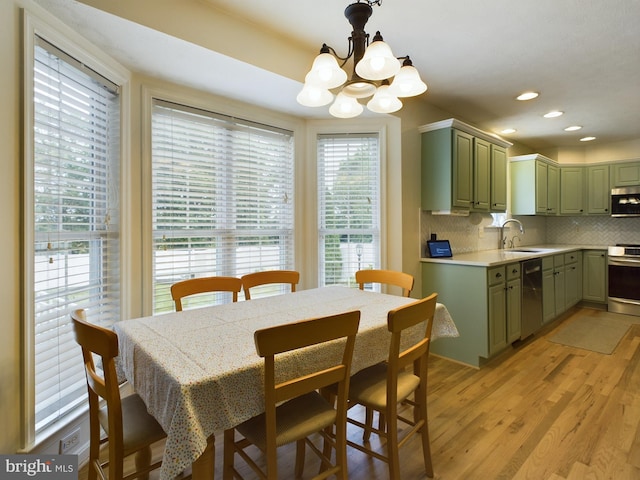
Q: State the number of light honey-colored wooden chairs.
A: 6